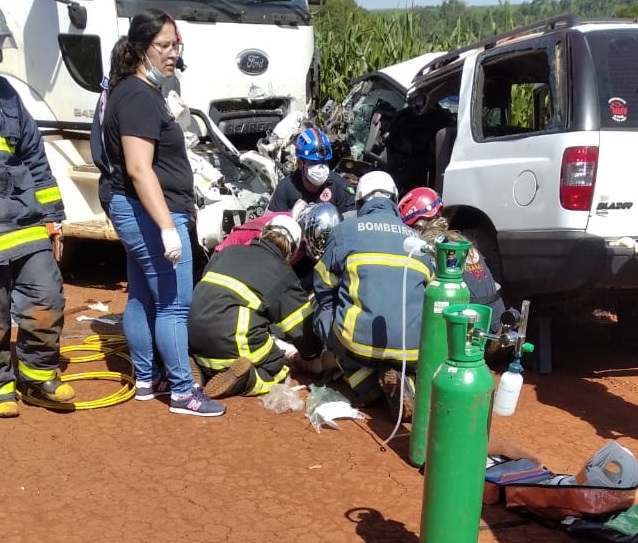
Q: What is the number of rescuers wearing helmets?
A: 5